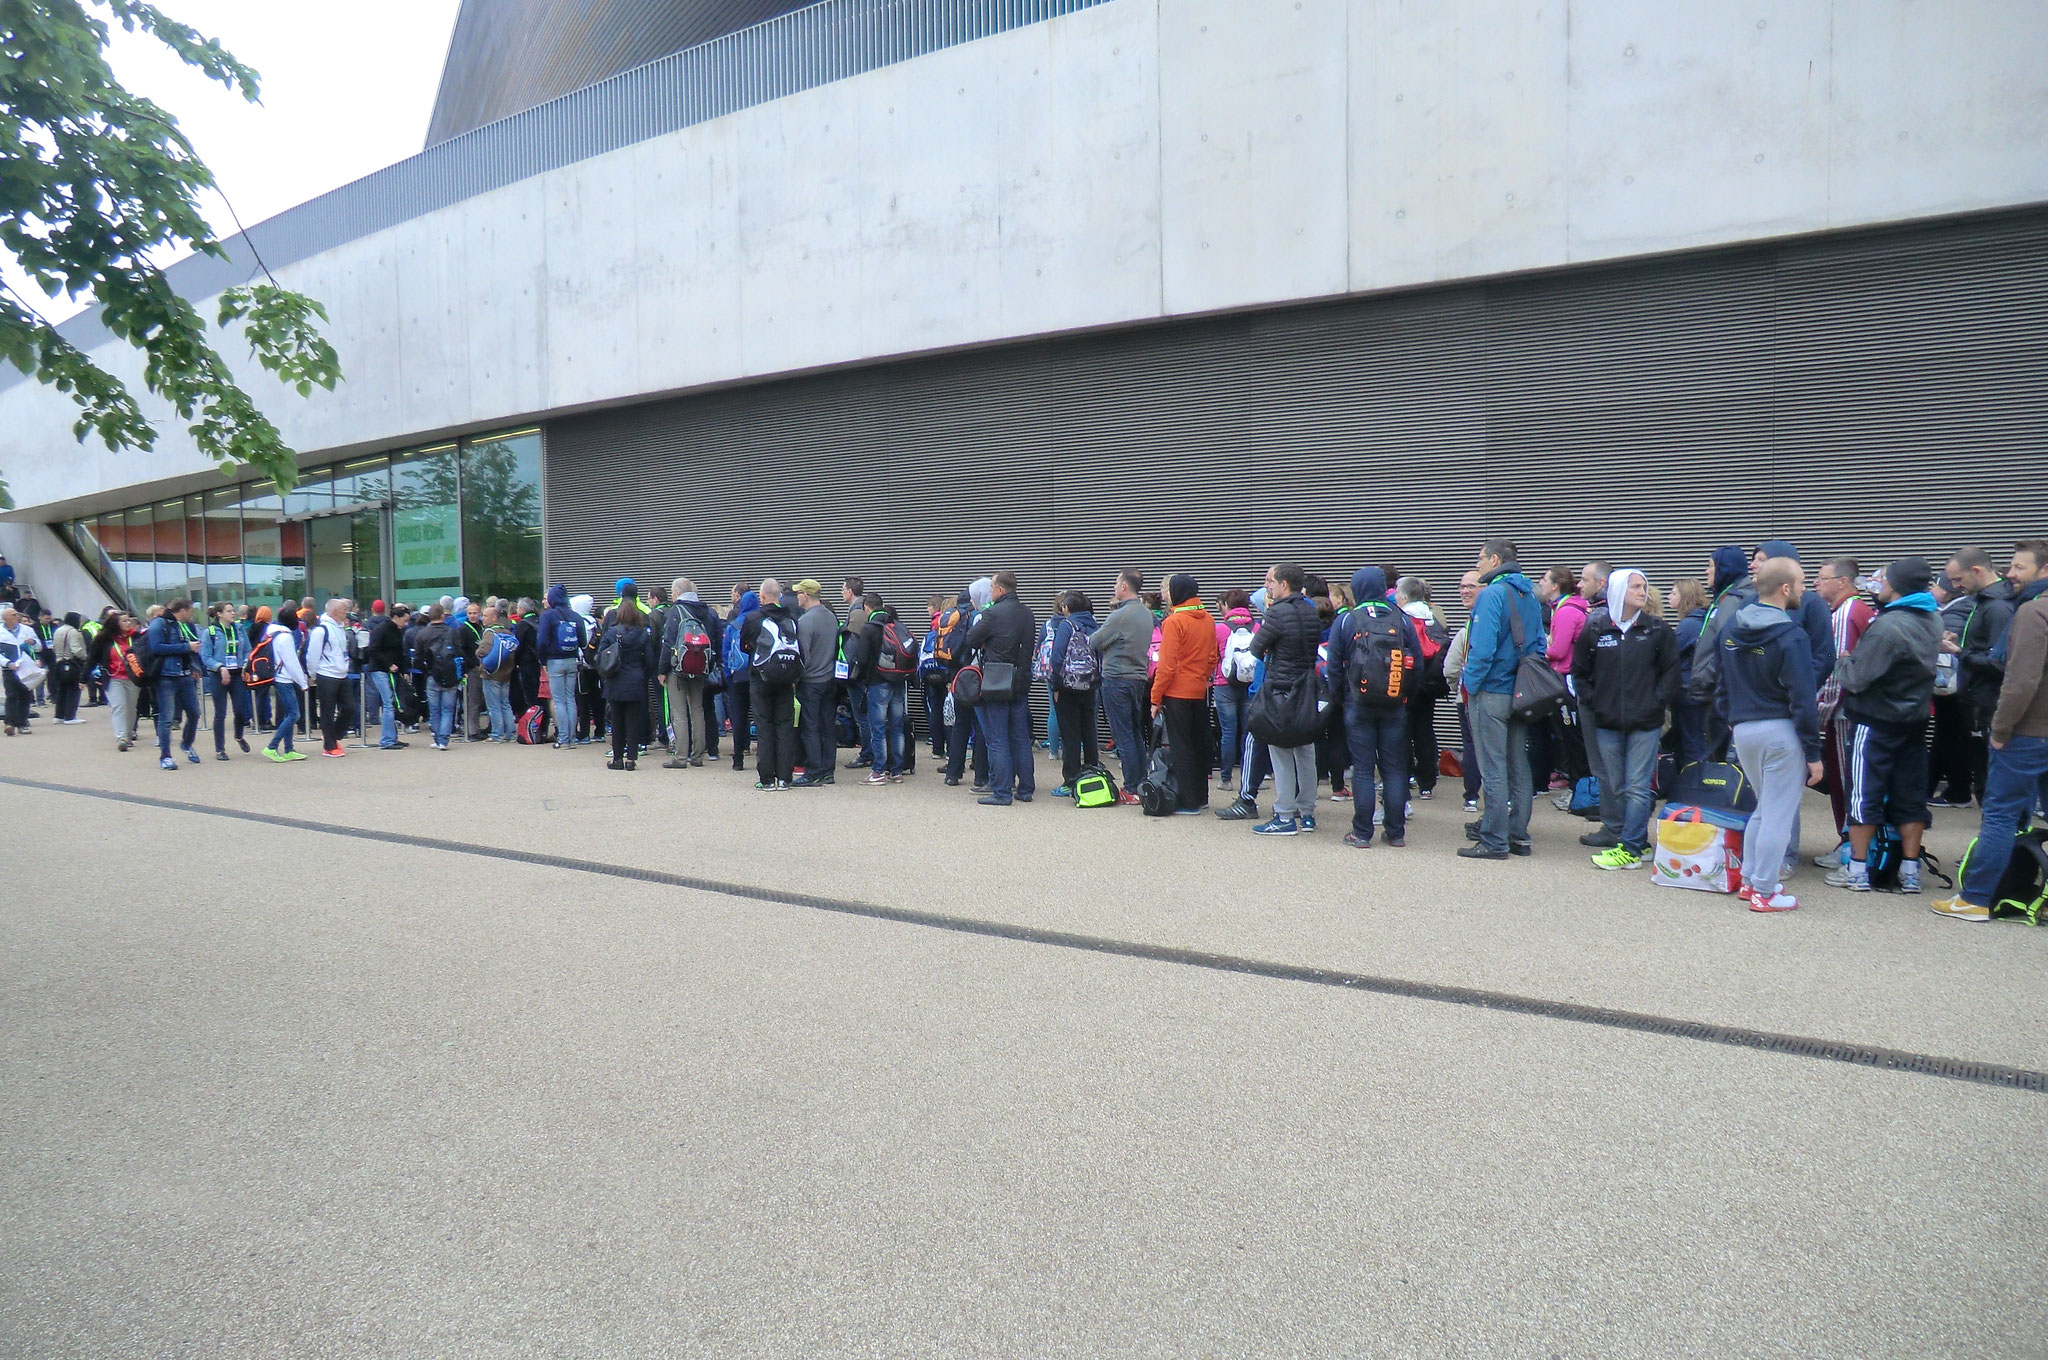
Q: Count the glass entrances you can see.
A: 1